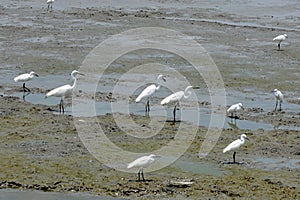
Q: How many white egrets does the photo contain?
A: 10